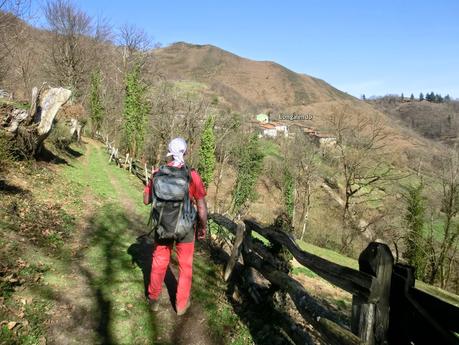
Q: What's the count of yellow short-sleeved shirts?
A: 0